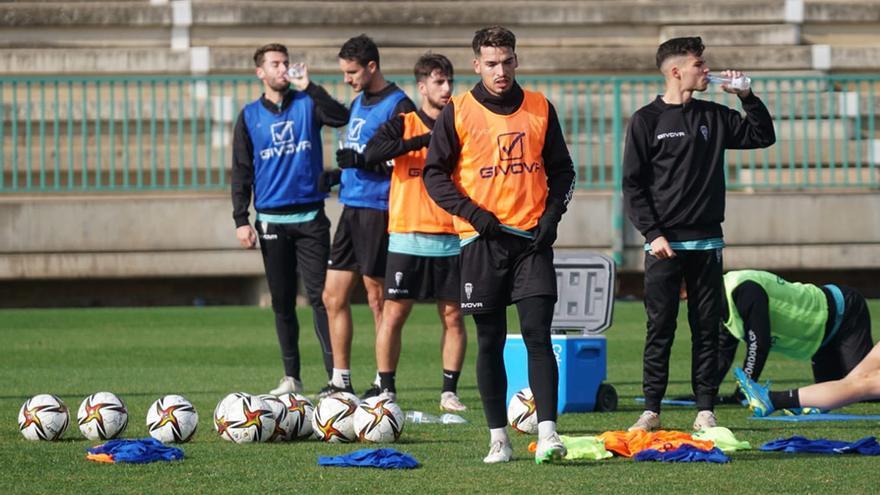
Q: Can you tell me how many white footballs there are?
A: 9